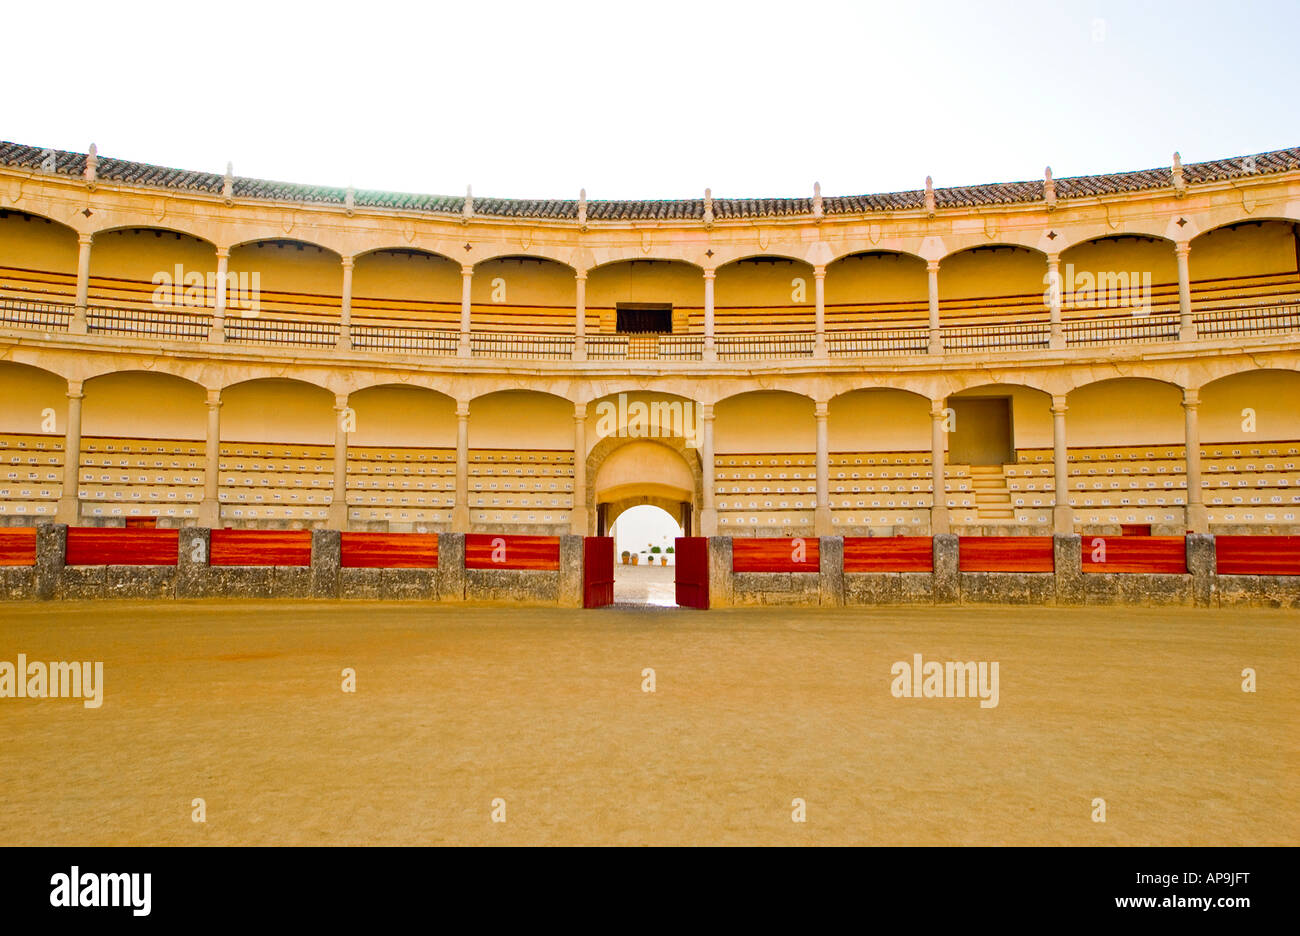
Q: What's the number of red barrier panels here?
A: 10